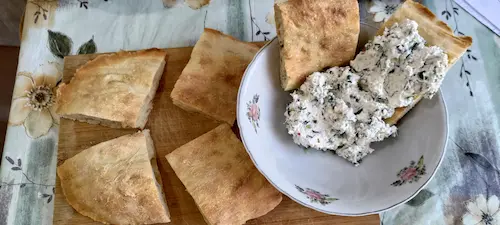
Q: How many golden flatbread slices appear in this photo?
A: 6